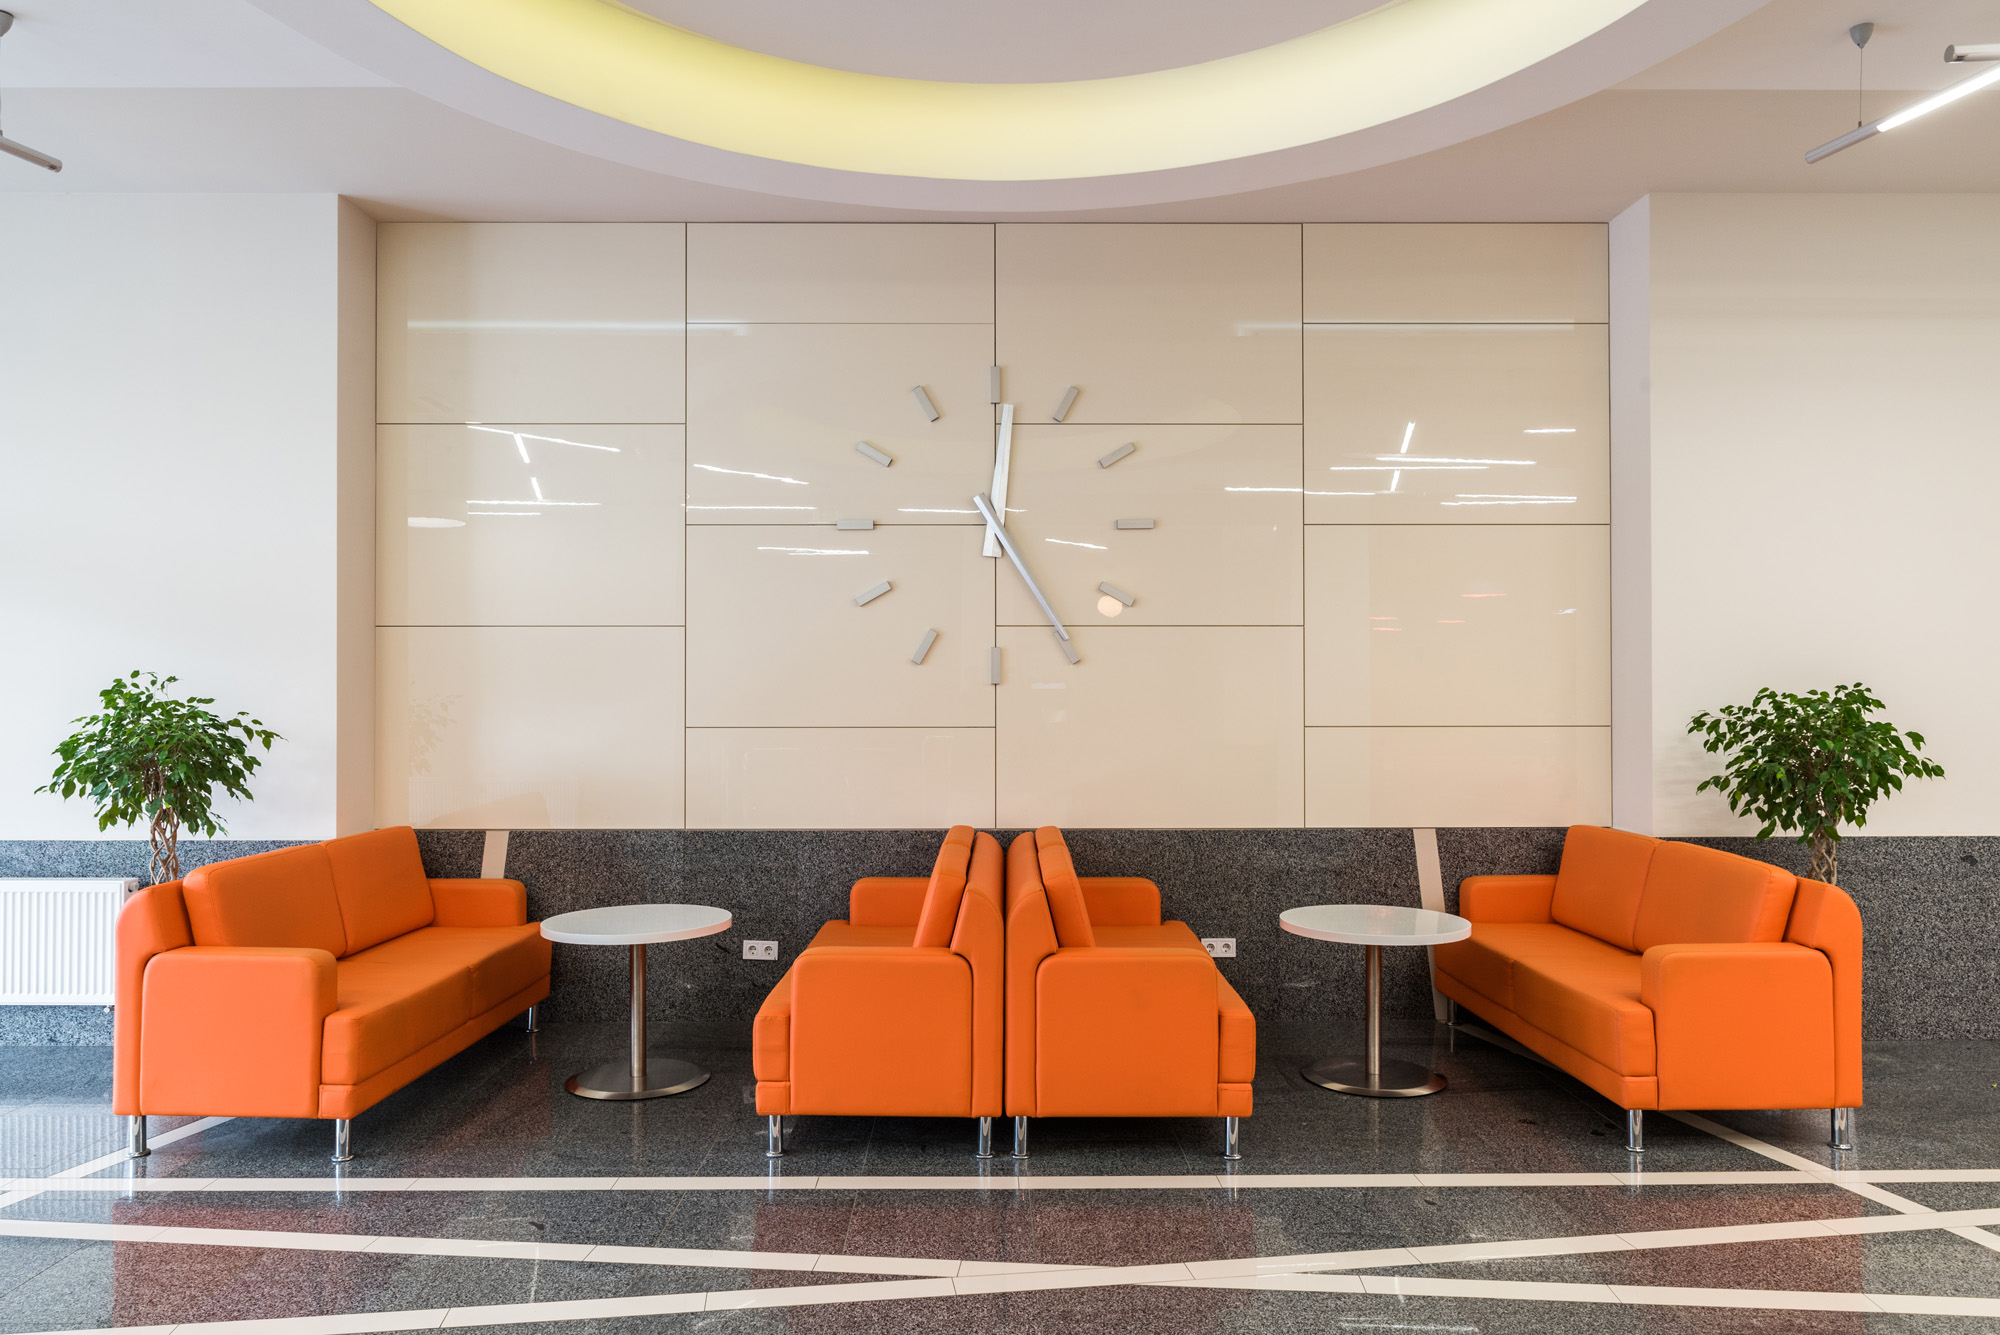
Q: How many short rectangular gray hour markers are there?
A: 12